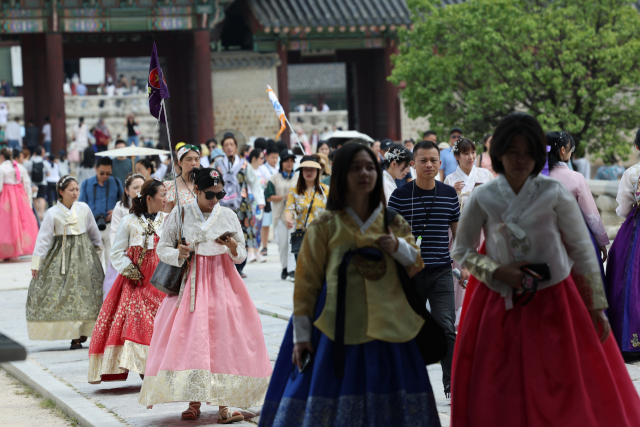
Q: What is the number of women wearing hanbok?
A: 11